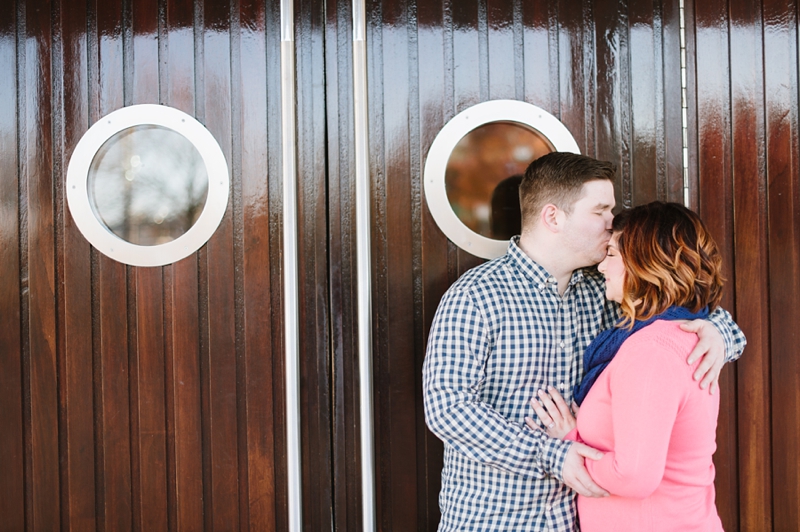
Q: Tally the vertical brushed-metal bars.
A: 2